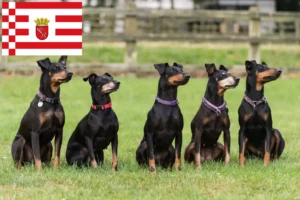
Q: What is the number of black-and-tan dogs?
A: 5